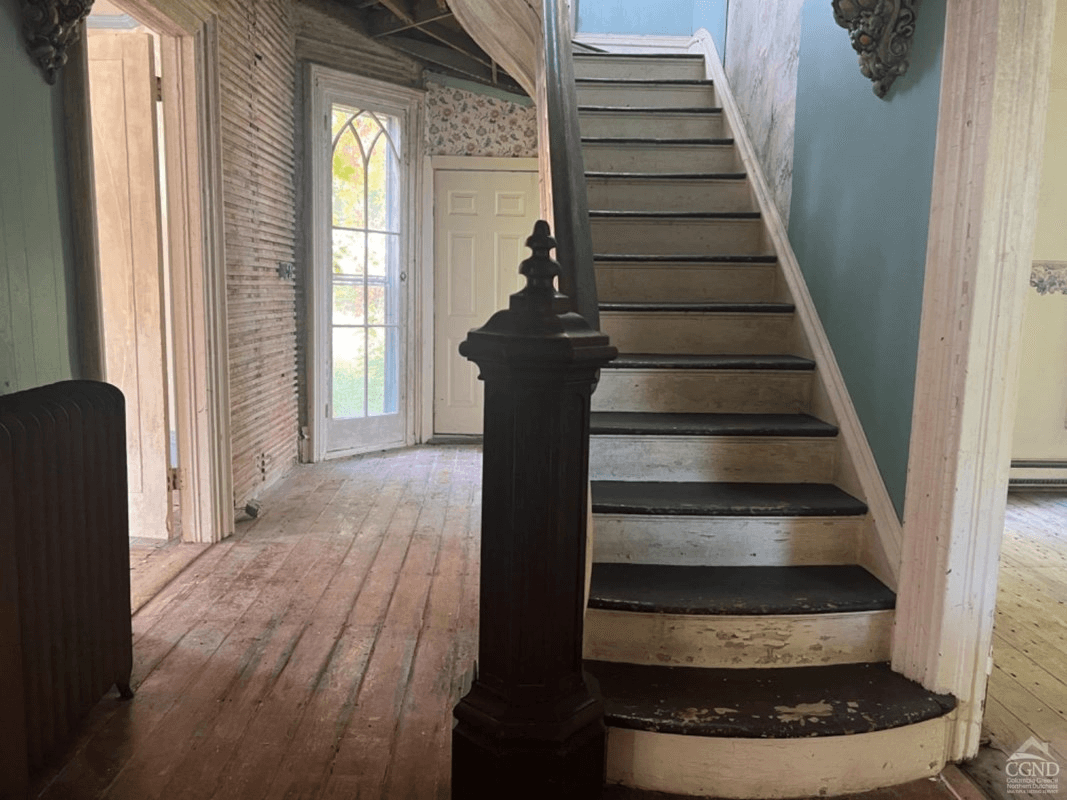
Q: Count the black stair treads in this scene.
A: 13